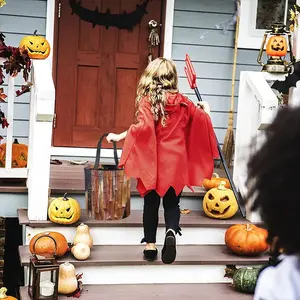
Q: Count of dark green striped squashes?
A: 1